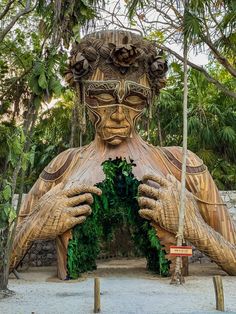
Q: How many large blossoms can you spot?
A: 3